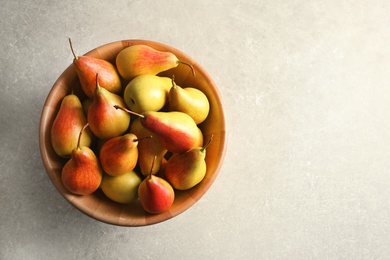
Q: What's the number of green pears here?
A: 3